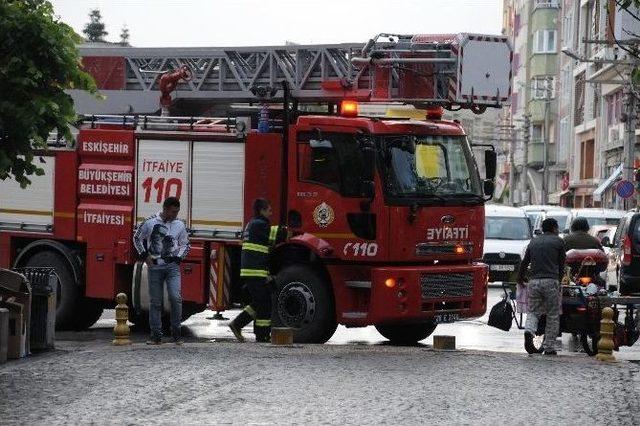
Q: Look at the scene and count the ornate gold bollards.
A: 2